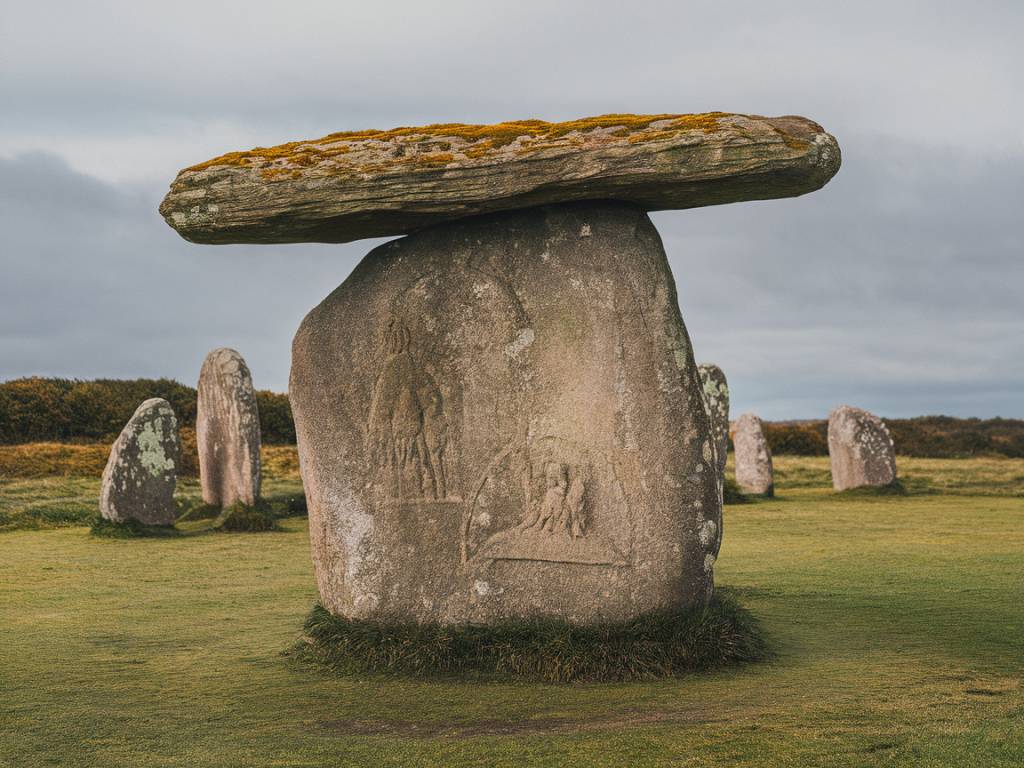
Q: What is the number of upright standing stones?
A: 6